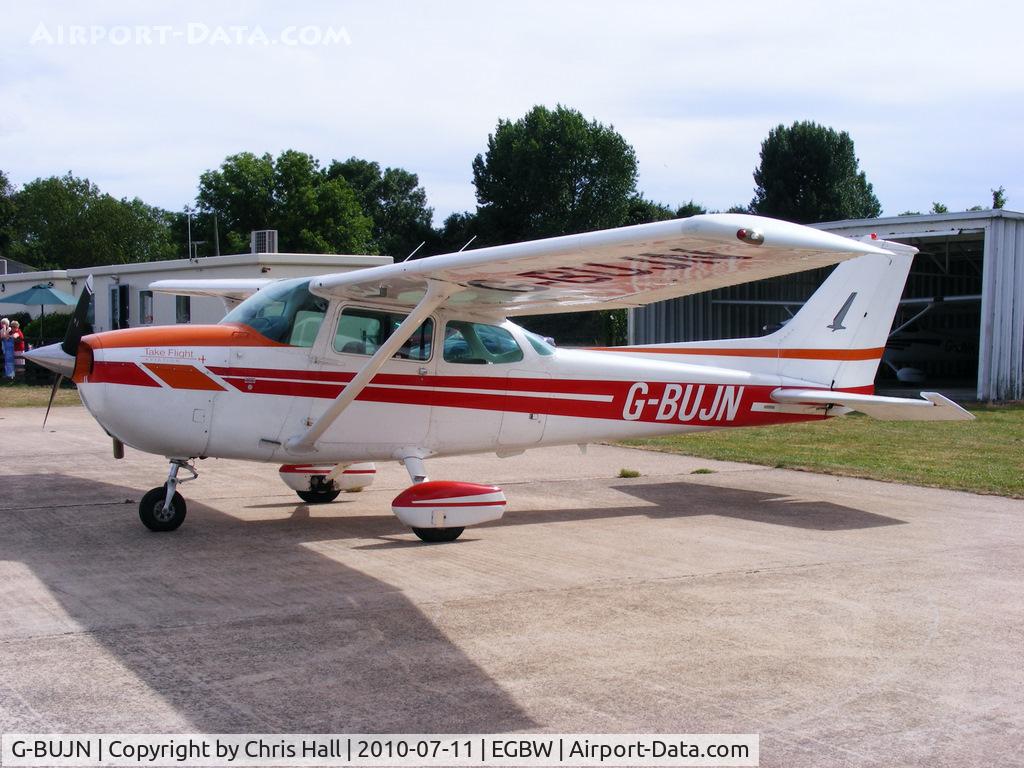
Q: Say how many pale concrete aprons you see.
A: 1